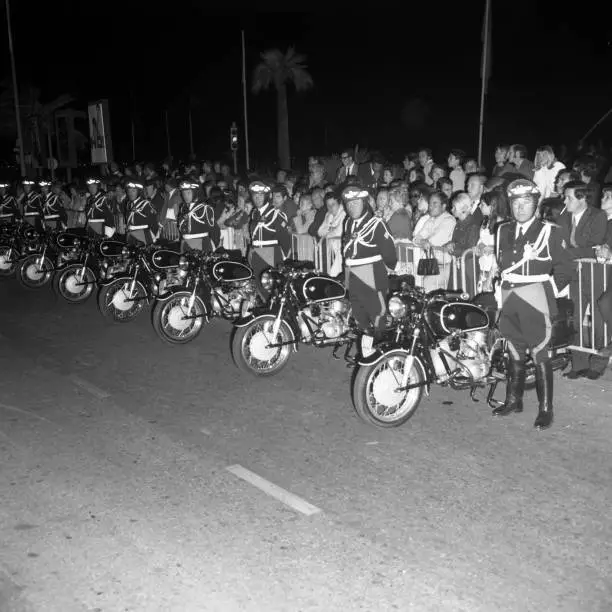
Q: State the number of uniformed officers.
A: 9